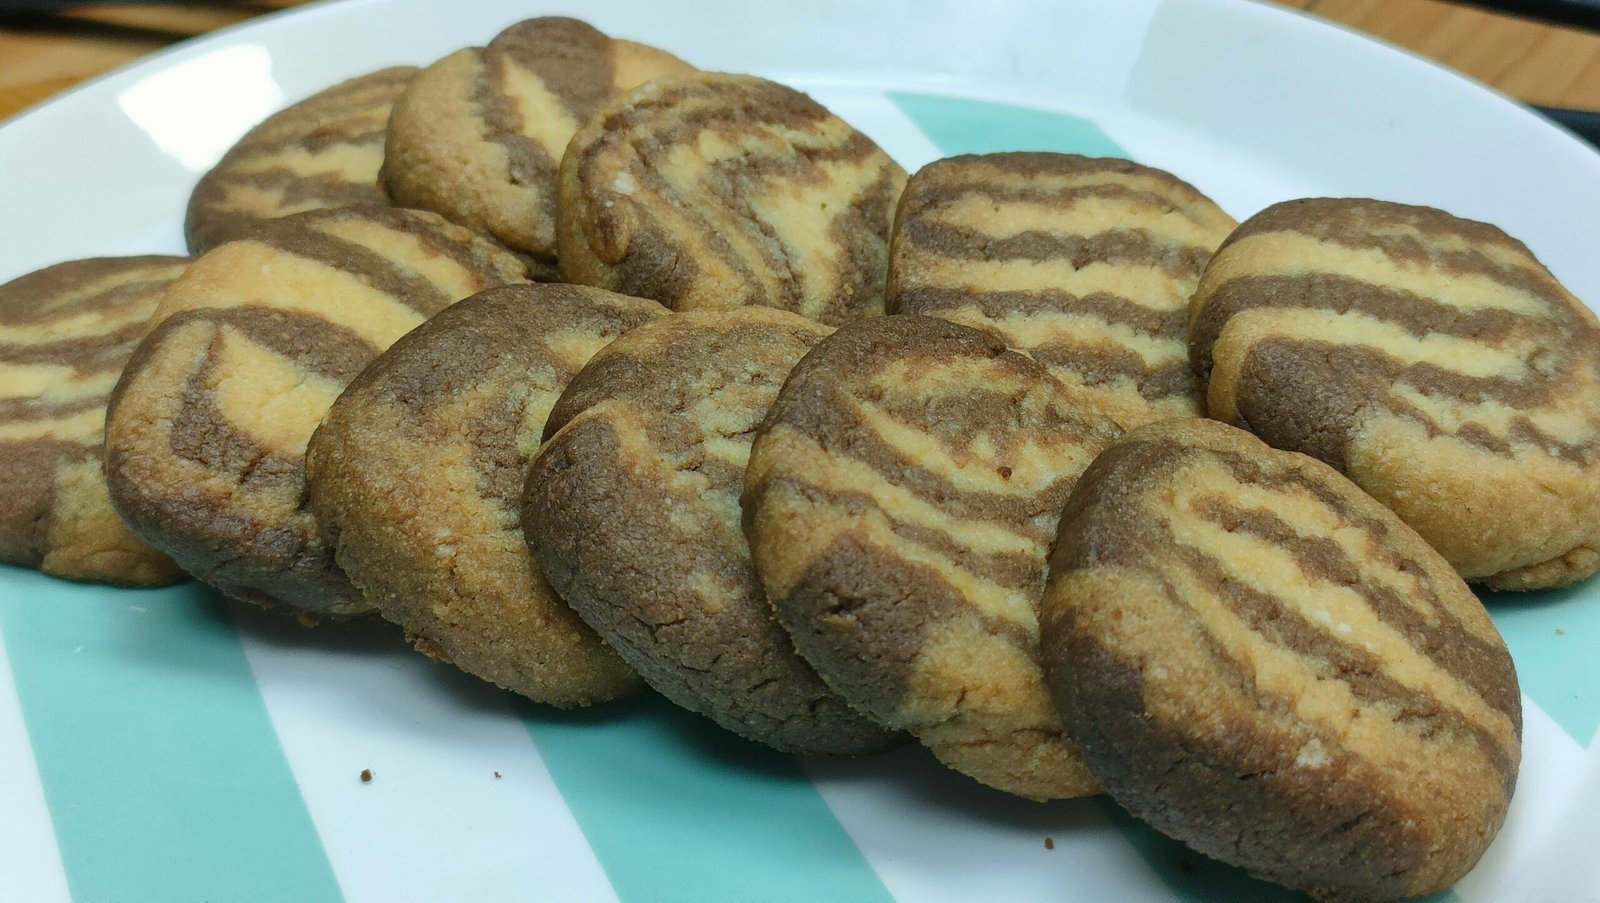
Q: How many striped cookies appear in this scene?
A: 11